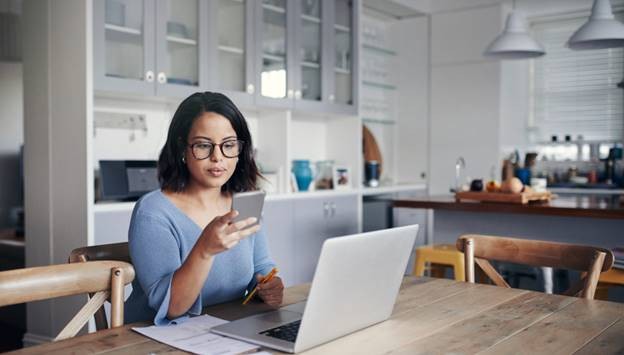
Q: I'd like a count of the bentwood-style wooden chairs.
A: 3